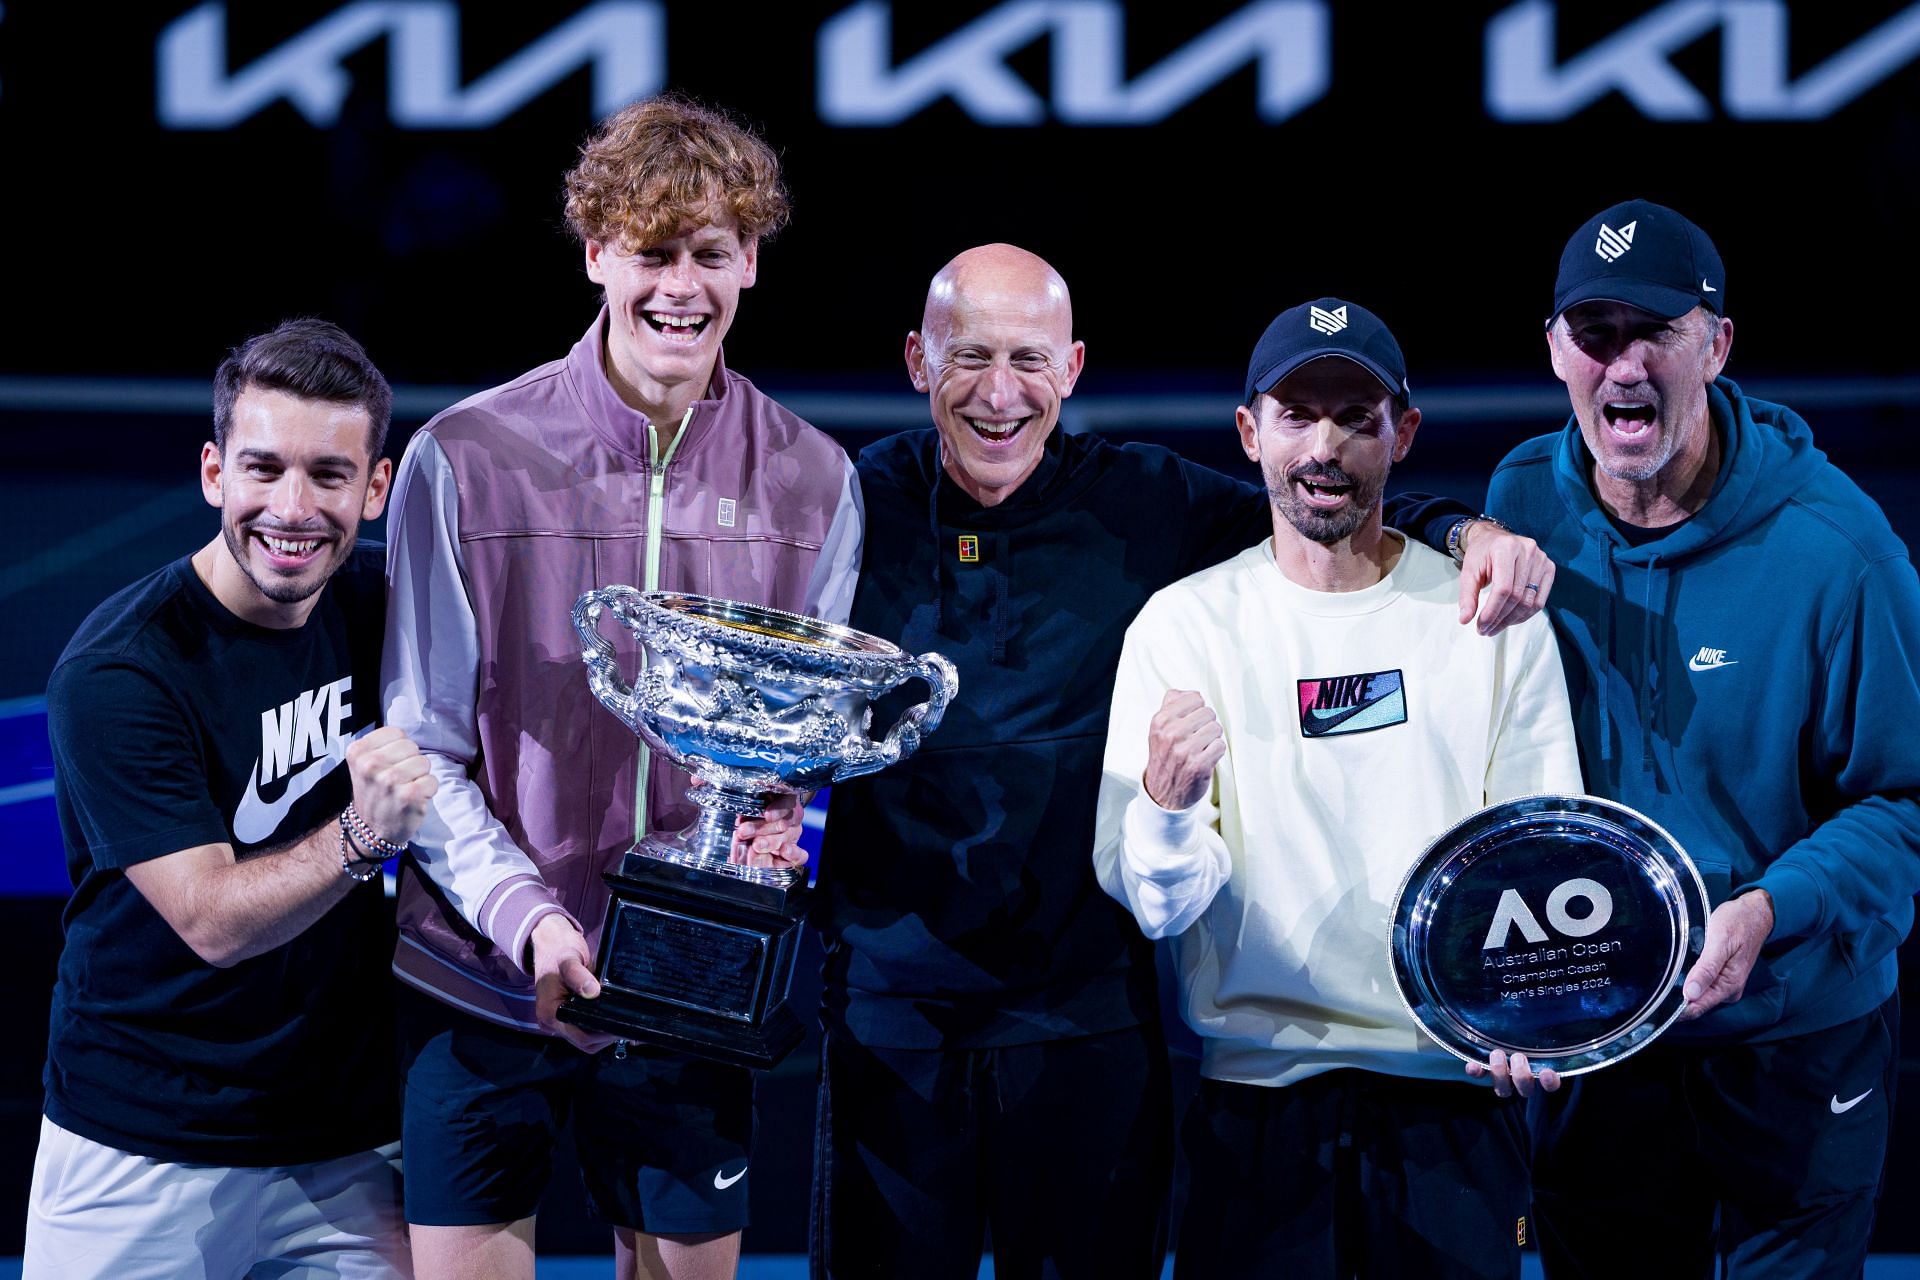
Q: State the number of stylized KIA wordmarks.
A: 3